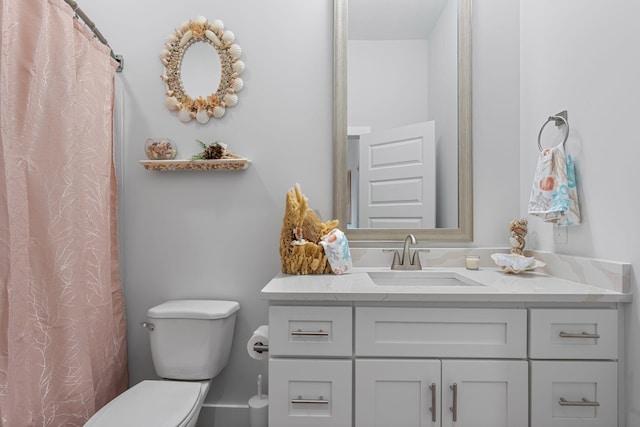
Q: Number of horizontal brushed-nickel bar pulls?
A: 4